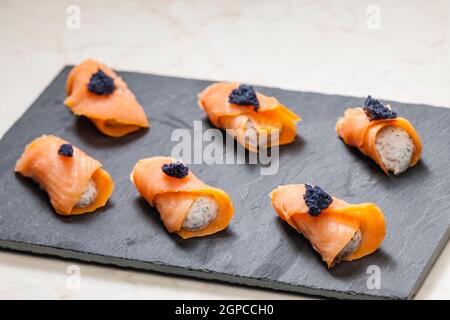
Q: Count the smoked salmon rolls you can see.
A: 6